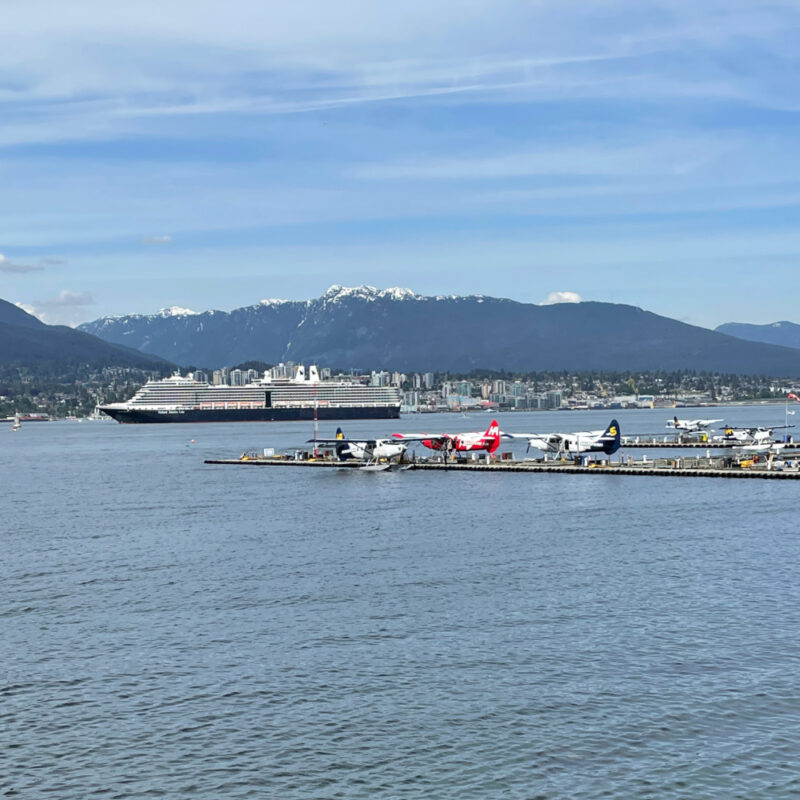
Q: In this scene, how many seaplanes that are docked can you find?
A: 5